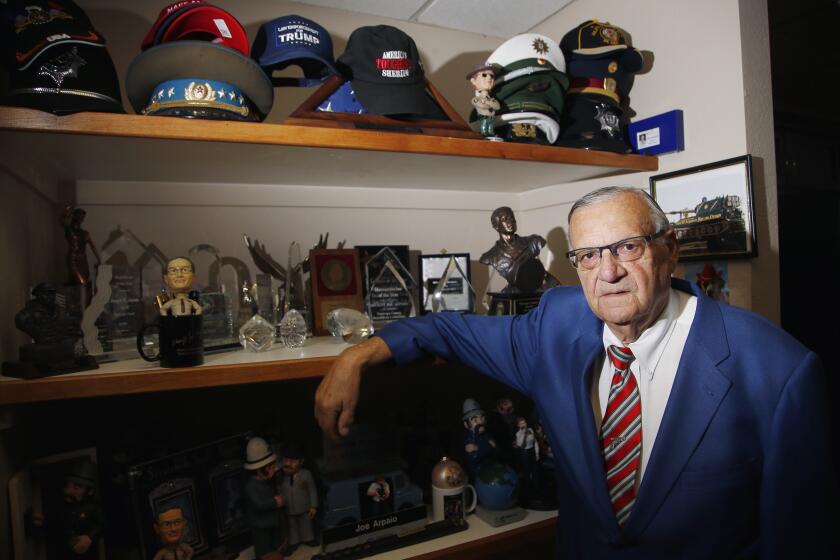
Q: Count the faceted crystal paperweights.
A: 3